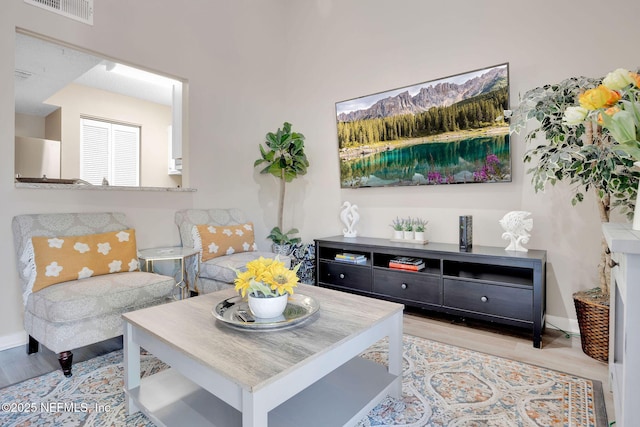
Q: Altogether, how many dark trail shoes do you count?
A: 0